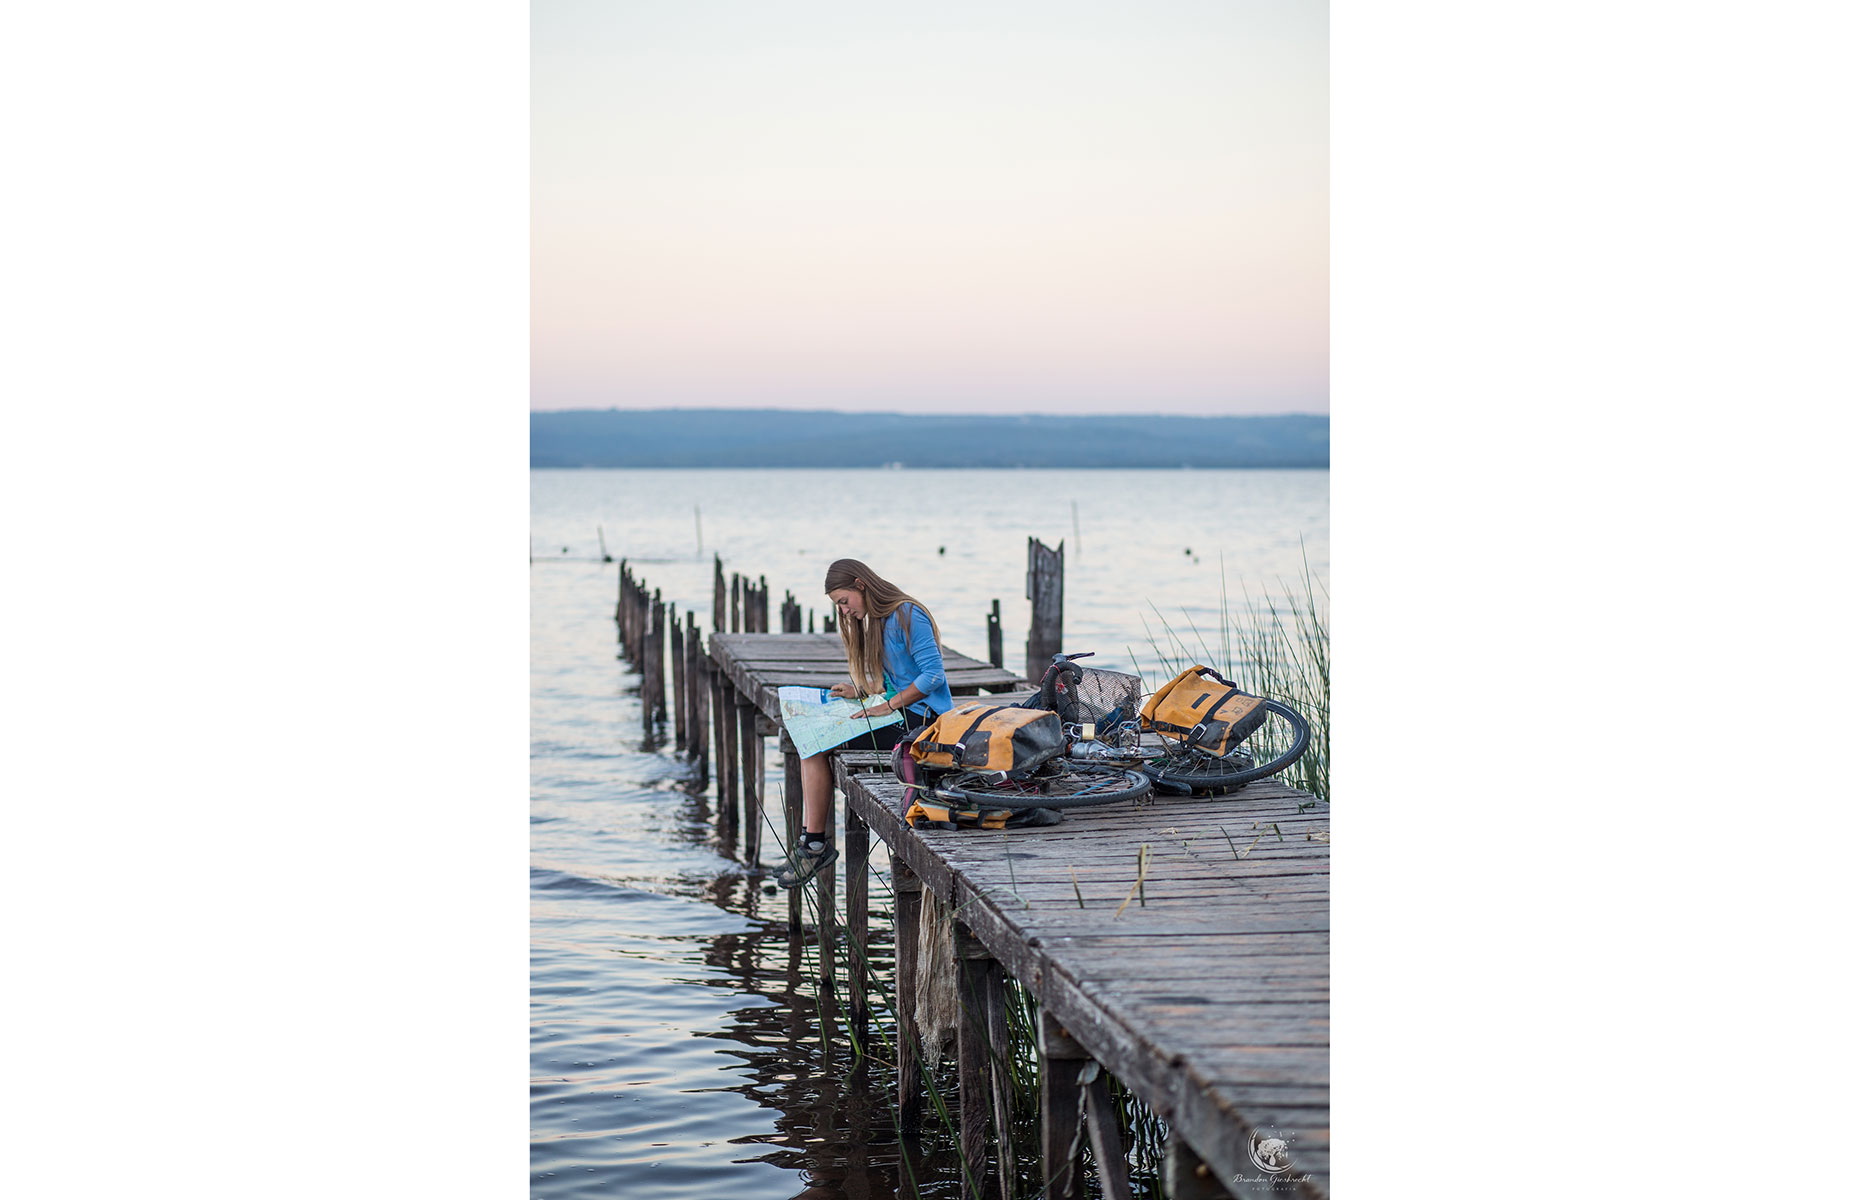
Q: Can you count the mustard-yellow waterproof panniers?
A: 3